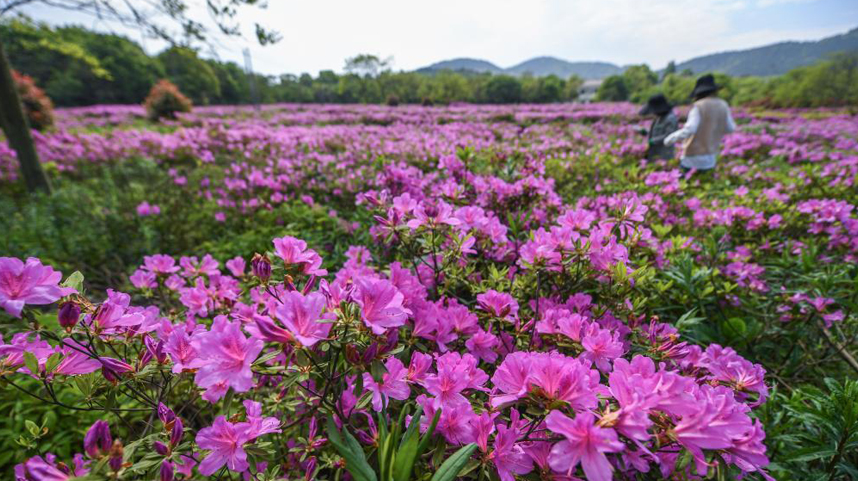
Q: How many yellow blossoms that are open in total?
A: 0